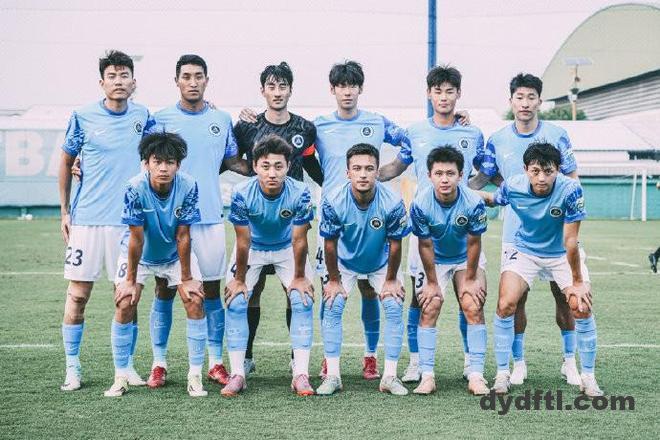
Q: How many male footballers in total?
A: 11